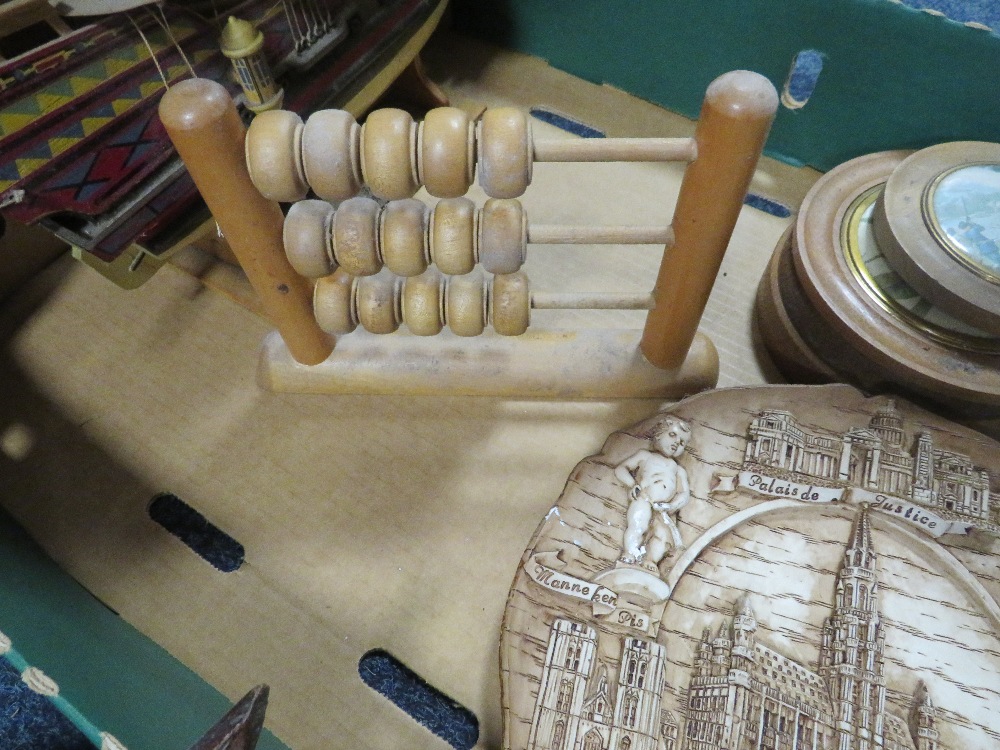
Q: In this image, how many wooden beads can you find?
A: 15